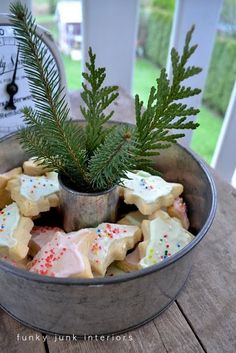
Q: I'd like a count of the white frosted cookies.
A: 5